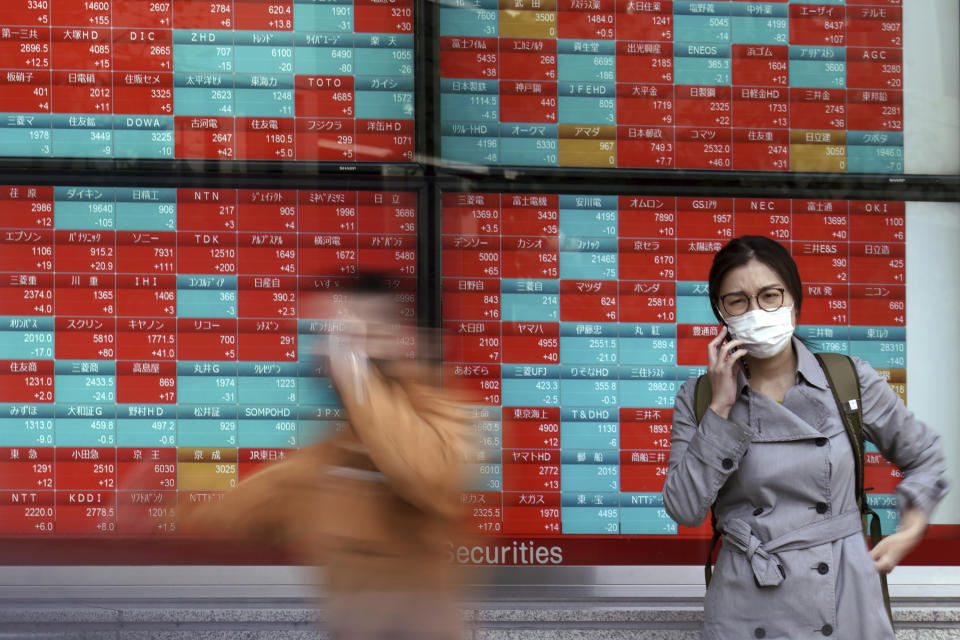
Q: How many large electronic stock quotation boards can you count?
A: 4